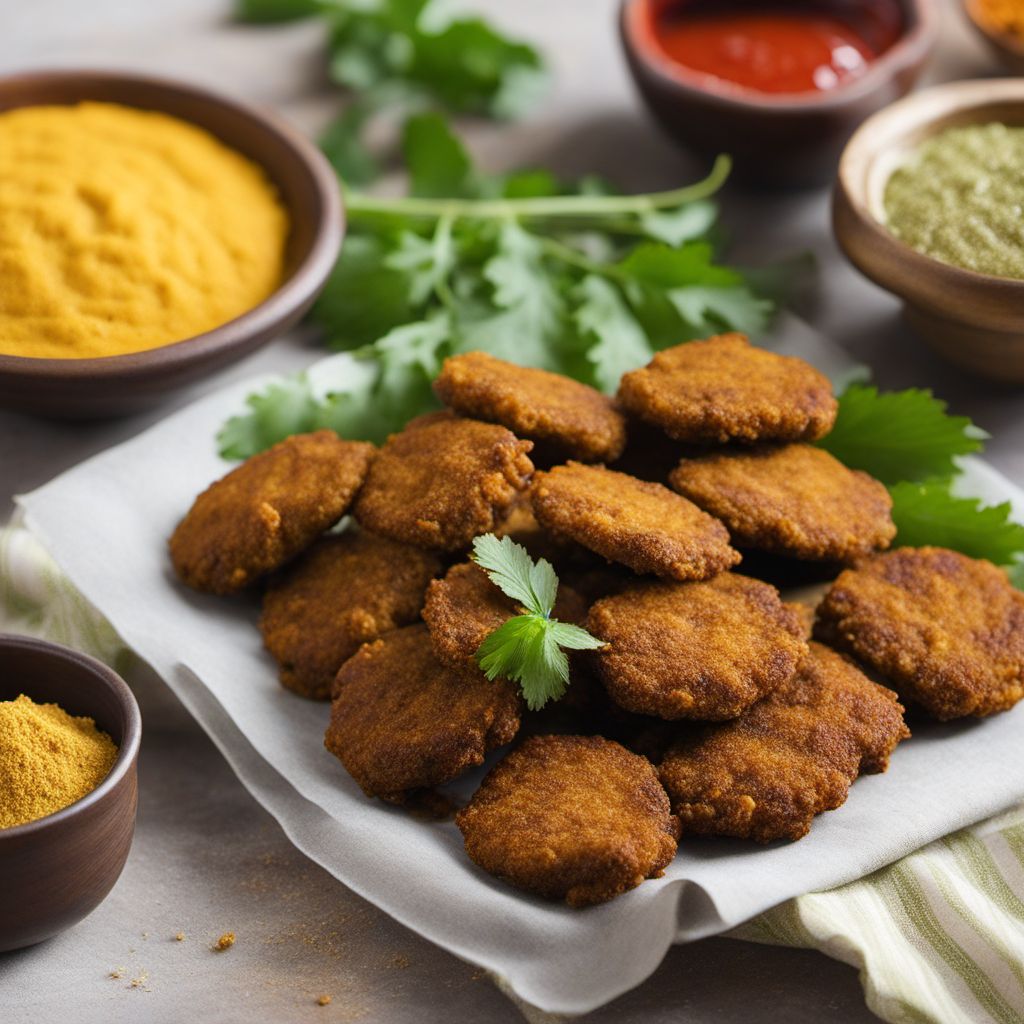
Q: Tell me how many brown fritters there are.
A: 13